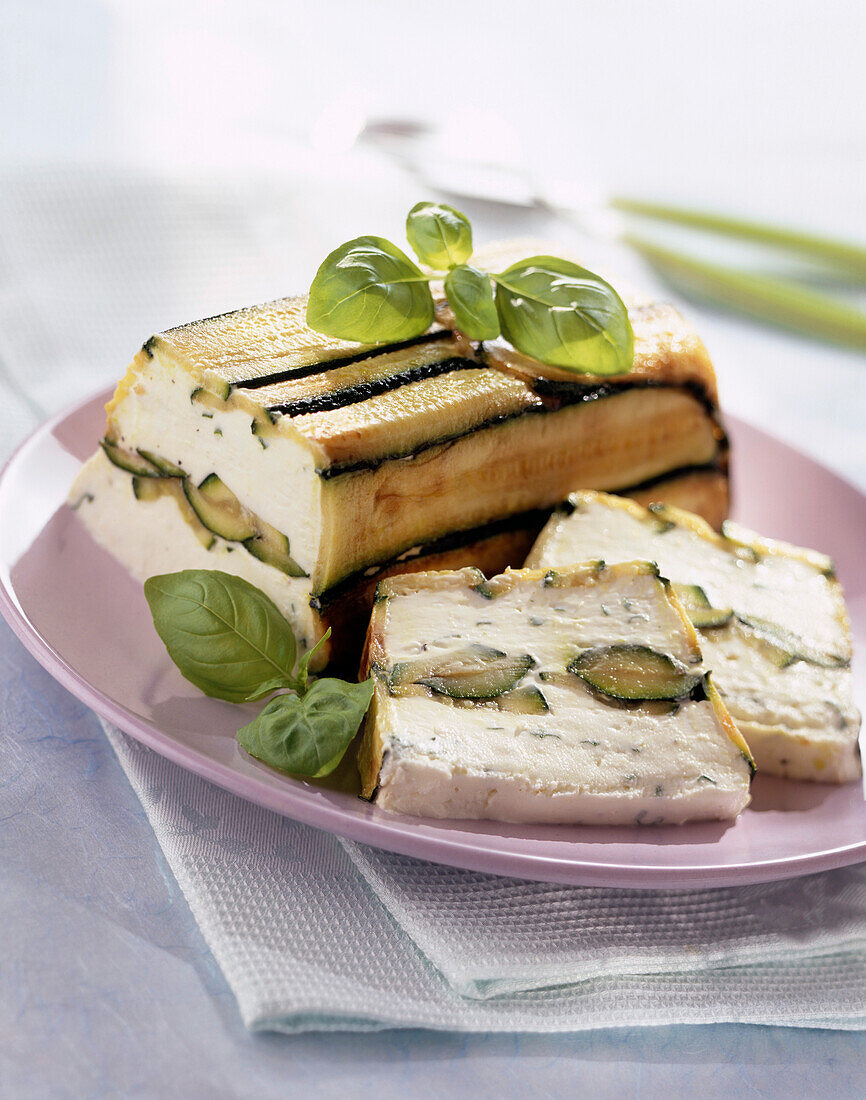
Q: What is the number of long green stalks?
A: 2